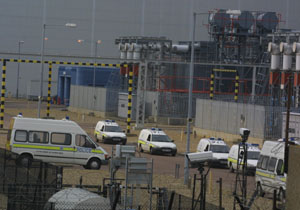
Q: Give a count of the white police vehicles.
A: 6